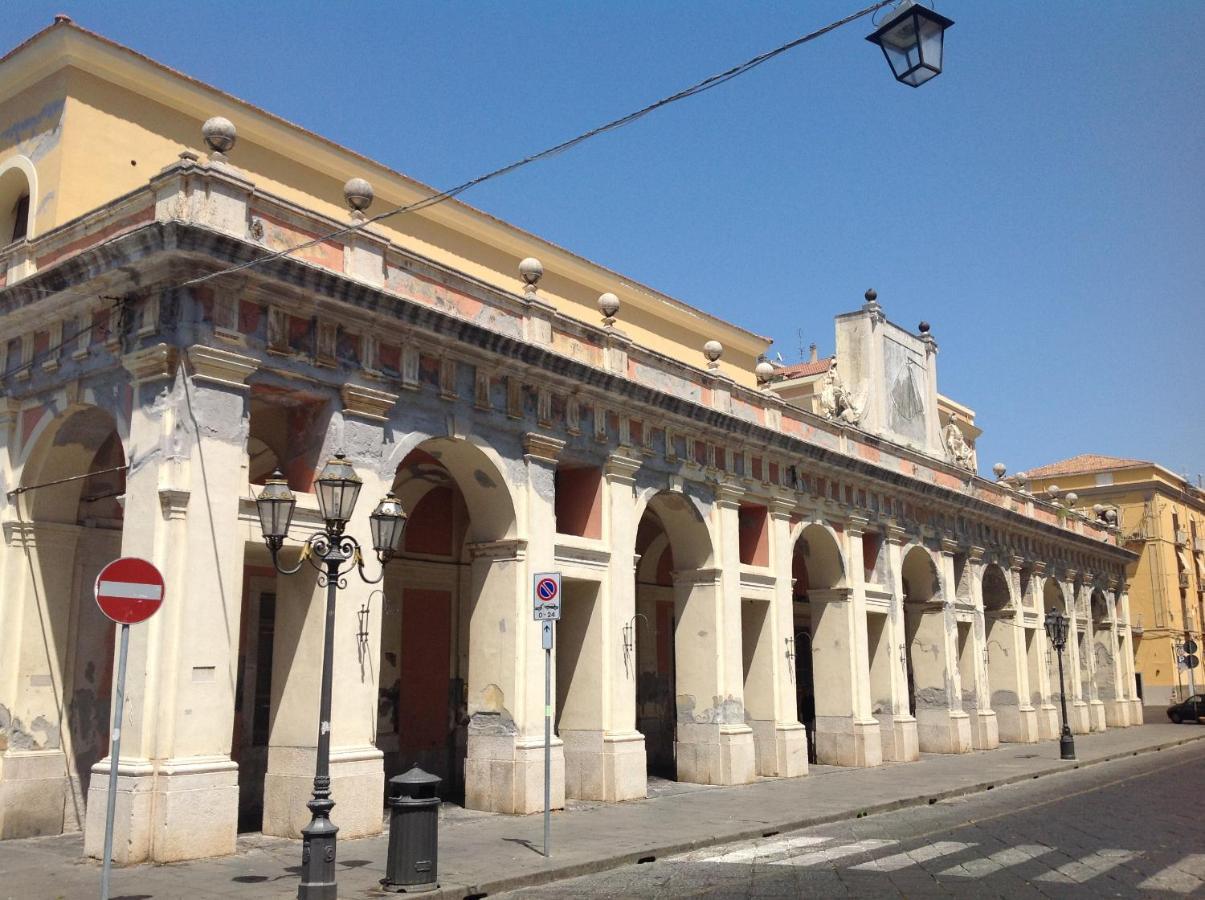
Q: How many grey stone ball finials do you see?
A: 12